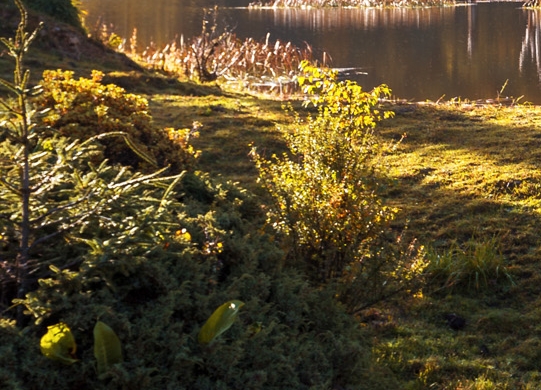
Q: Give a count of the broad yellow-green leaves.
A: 3